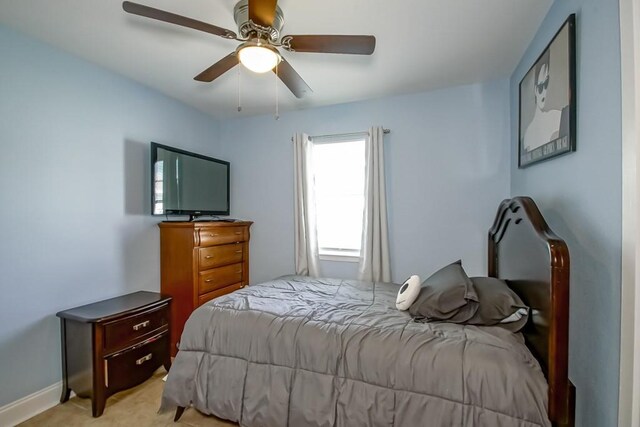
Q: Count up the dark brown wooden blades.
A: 5